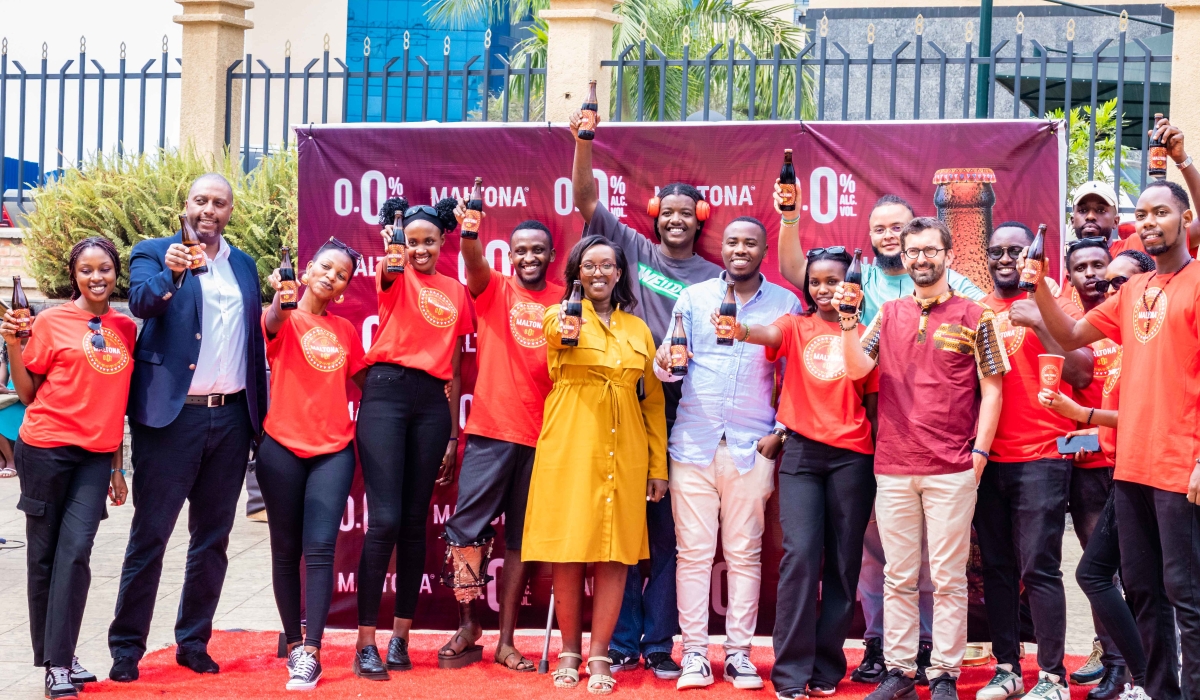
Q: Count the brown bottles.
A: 13